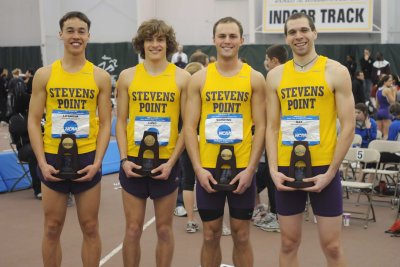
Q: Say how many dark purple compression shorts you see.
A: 2